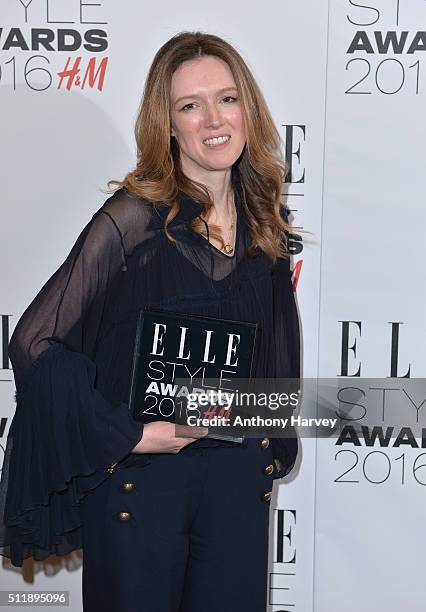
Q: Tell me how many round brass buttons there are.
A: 5